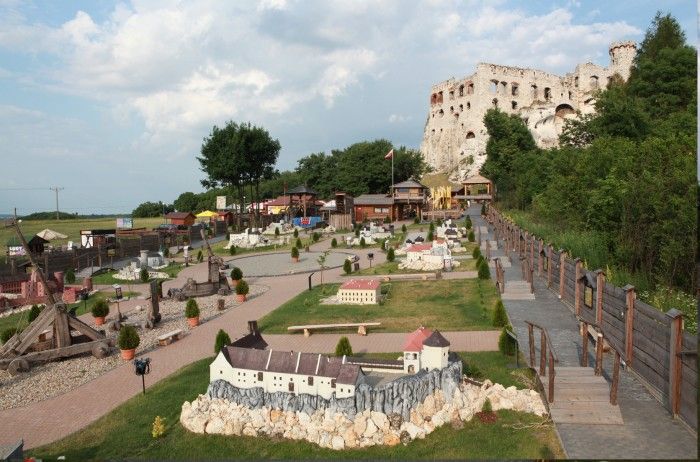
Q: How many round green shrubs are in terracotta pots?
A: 6